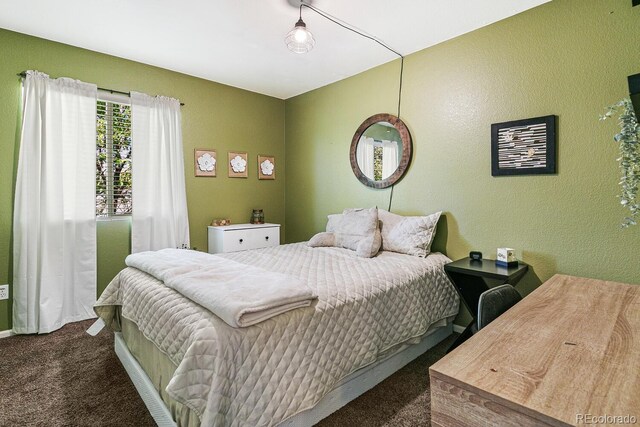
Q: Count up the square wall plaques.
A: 3